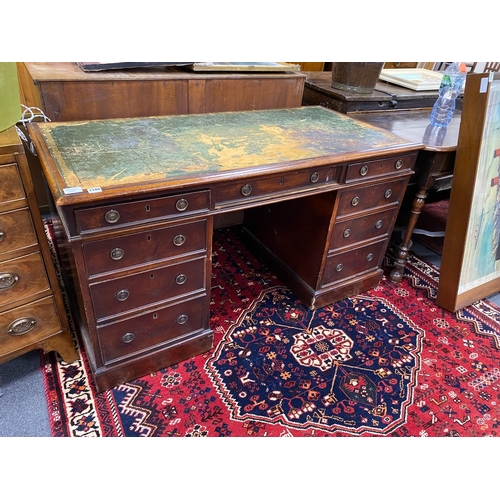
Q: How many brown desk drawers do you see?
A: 9